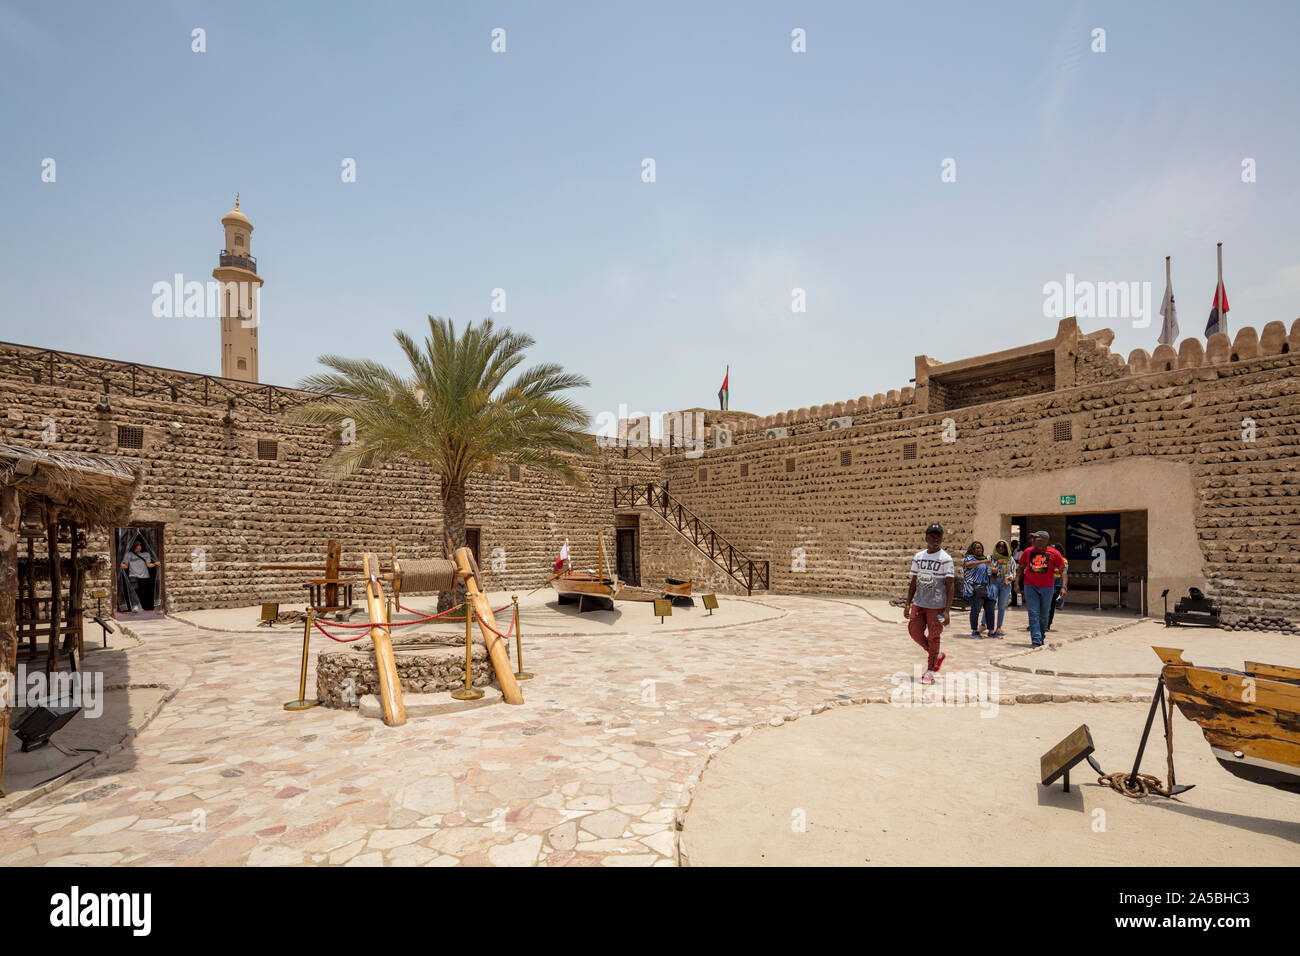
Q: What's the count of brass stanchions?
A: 4